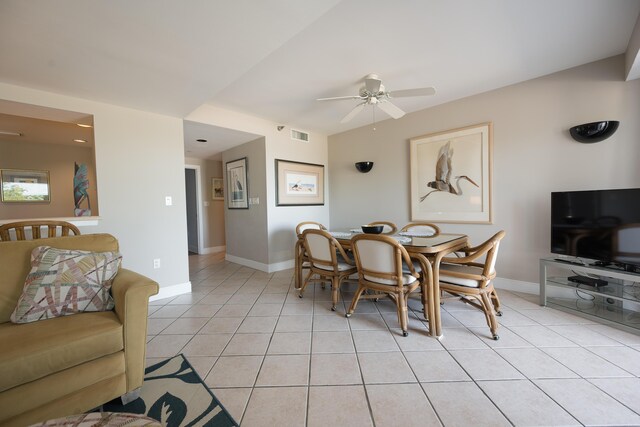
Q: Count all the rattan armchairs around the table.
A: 6